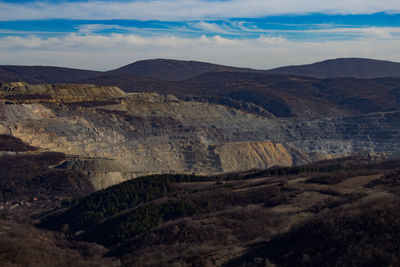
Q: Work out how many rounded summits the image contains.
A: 2